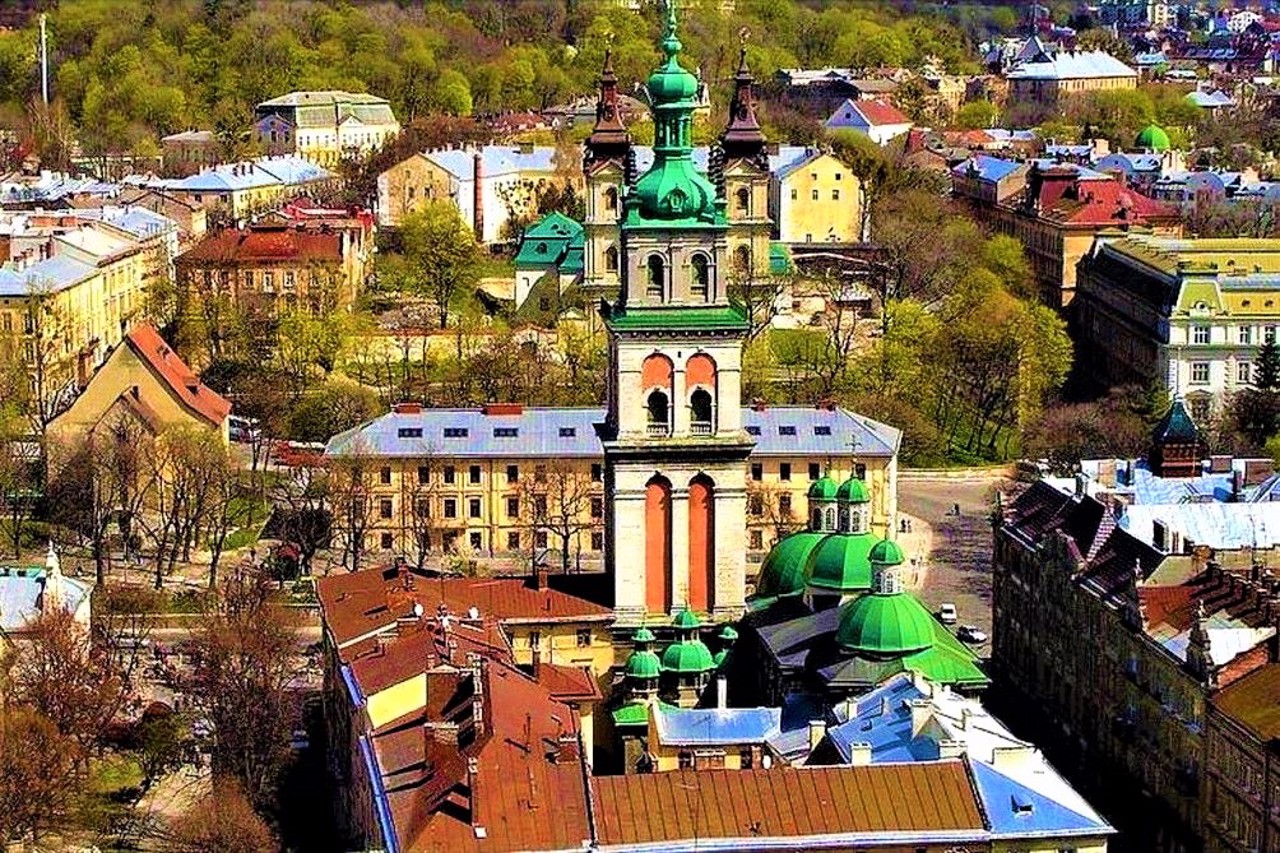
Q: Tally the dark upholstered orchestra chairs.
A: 0